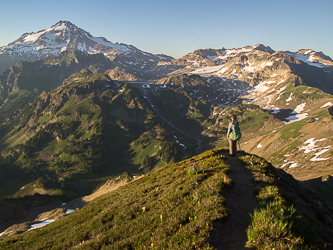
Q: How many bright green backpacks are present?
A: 1